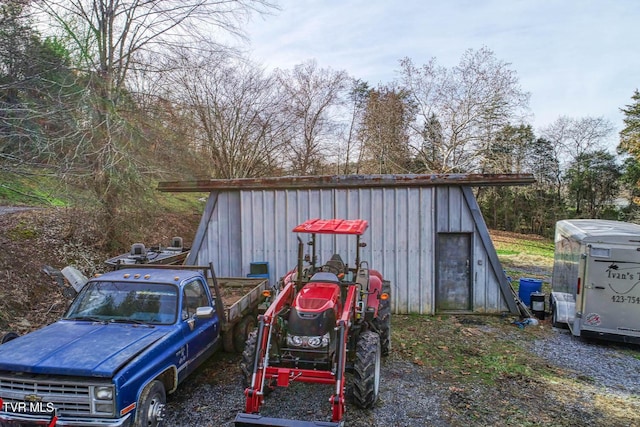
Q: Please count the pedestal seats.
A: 2